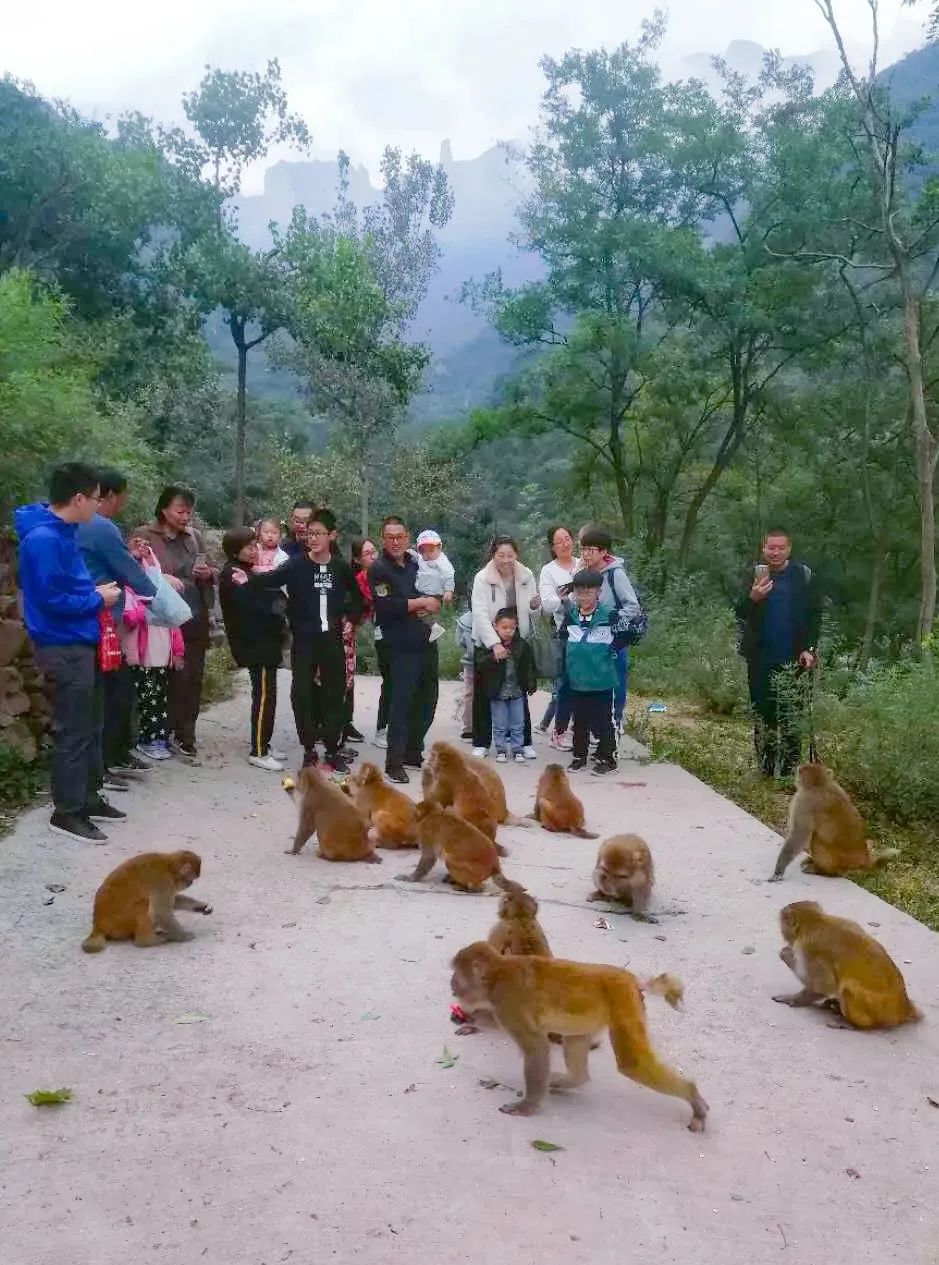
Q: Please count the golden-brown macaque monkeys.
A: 12